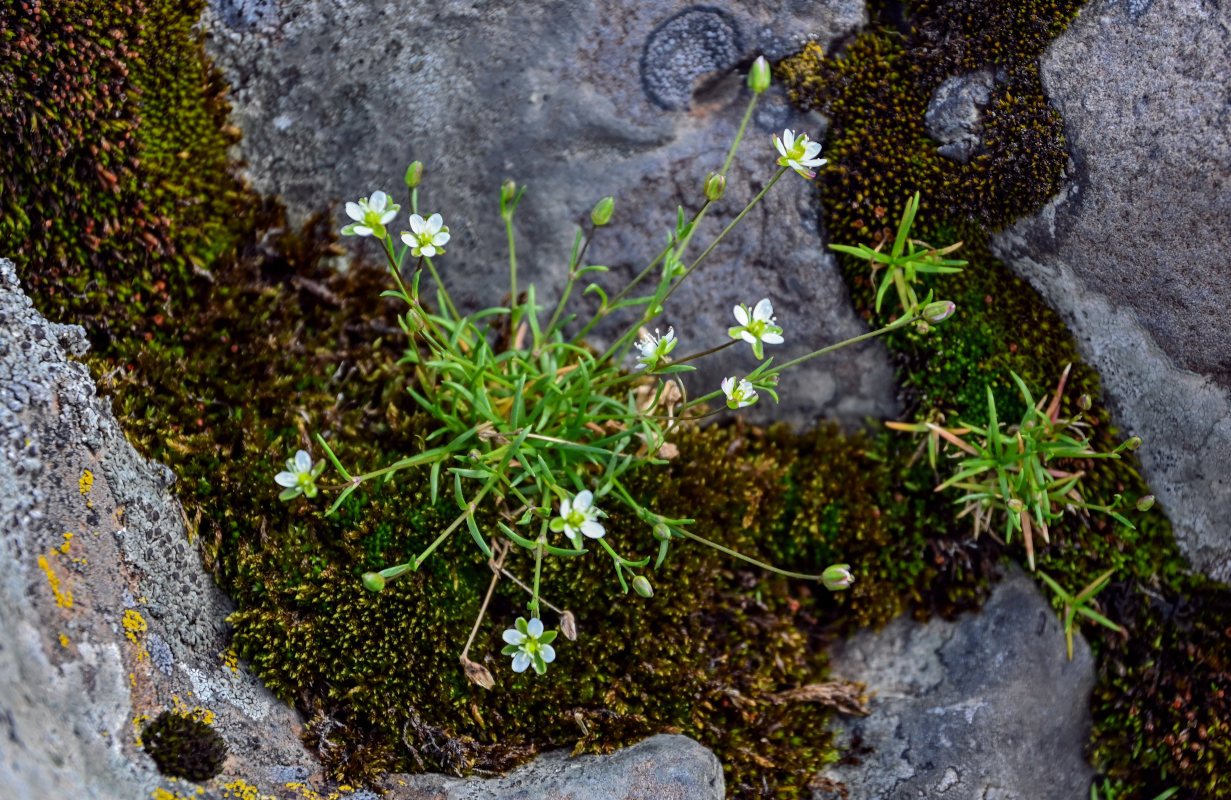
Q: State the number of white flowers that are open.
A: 9